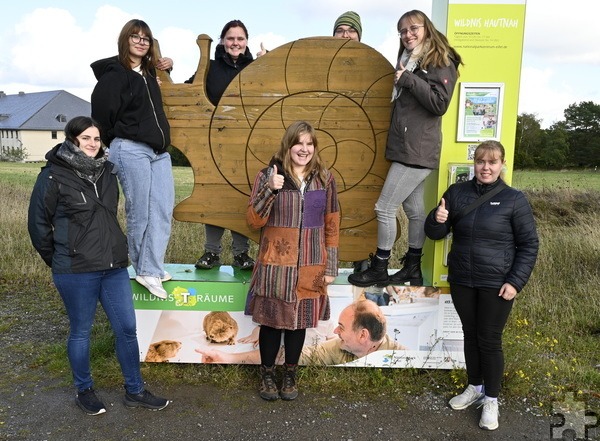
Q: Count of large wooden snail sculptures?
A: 1